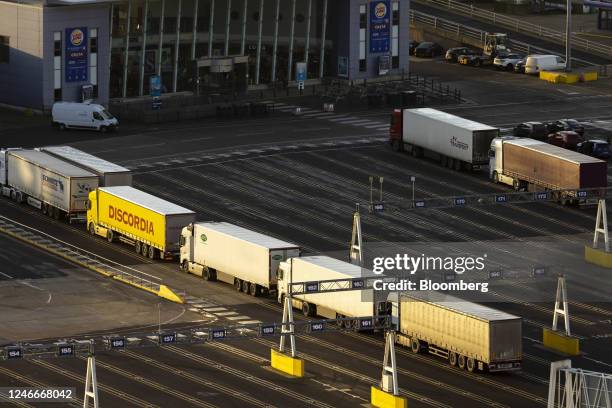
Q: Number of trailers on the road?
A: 8